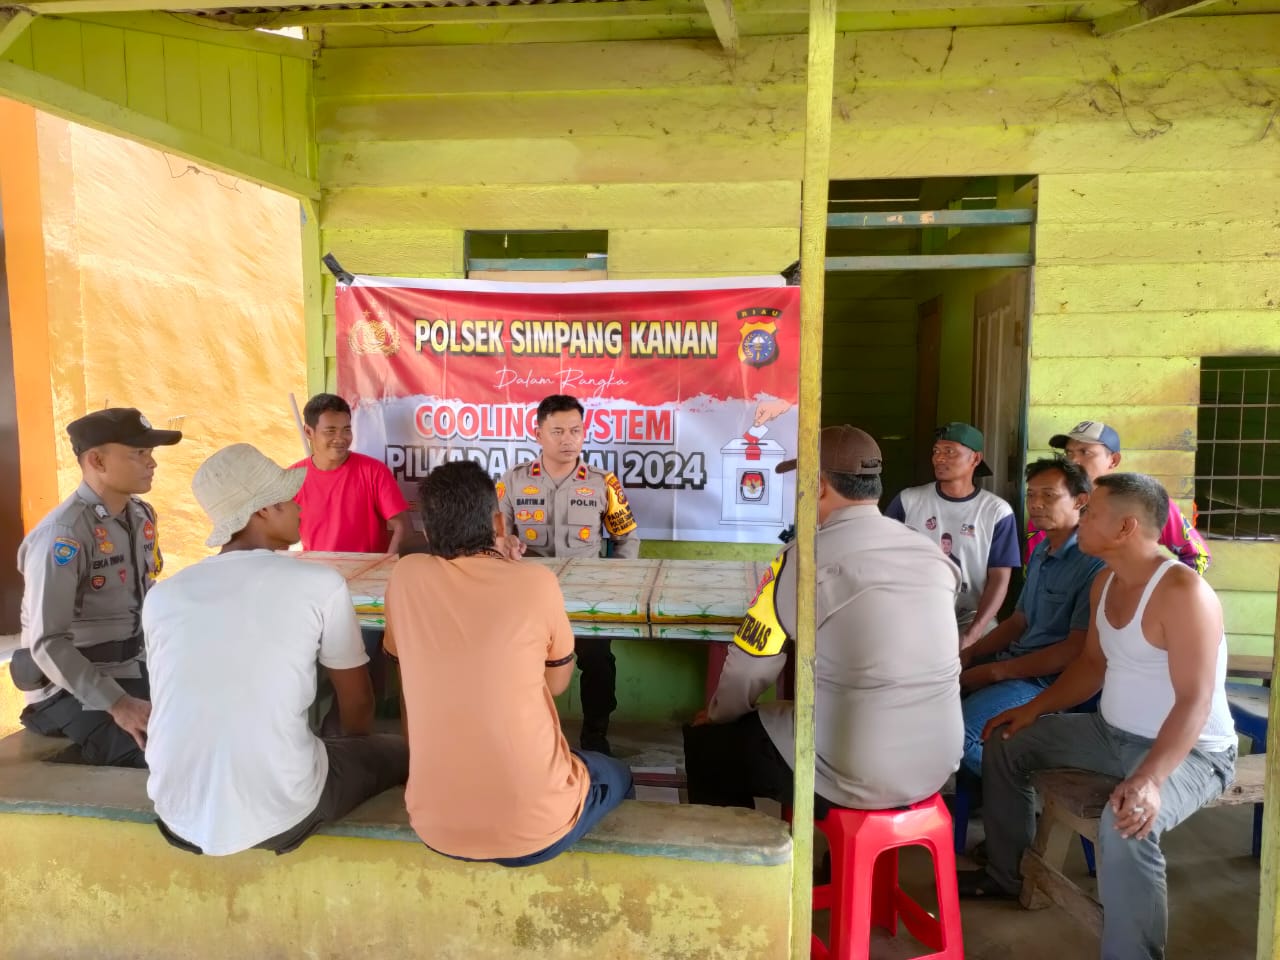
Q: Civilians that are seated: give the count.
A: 7